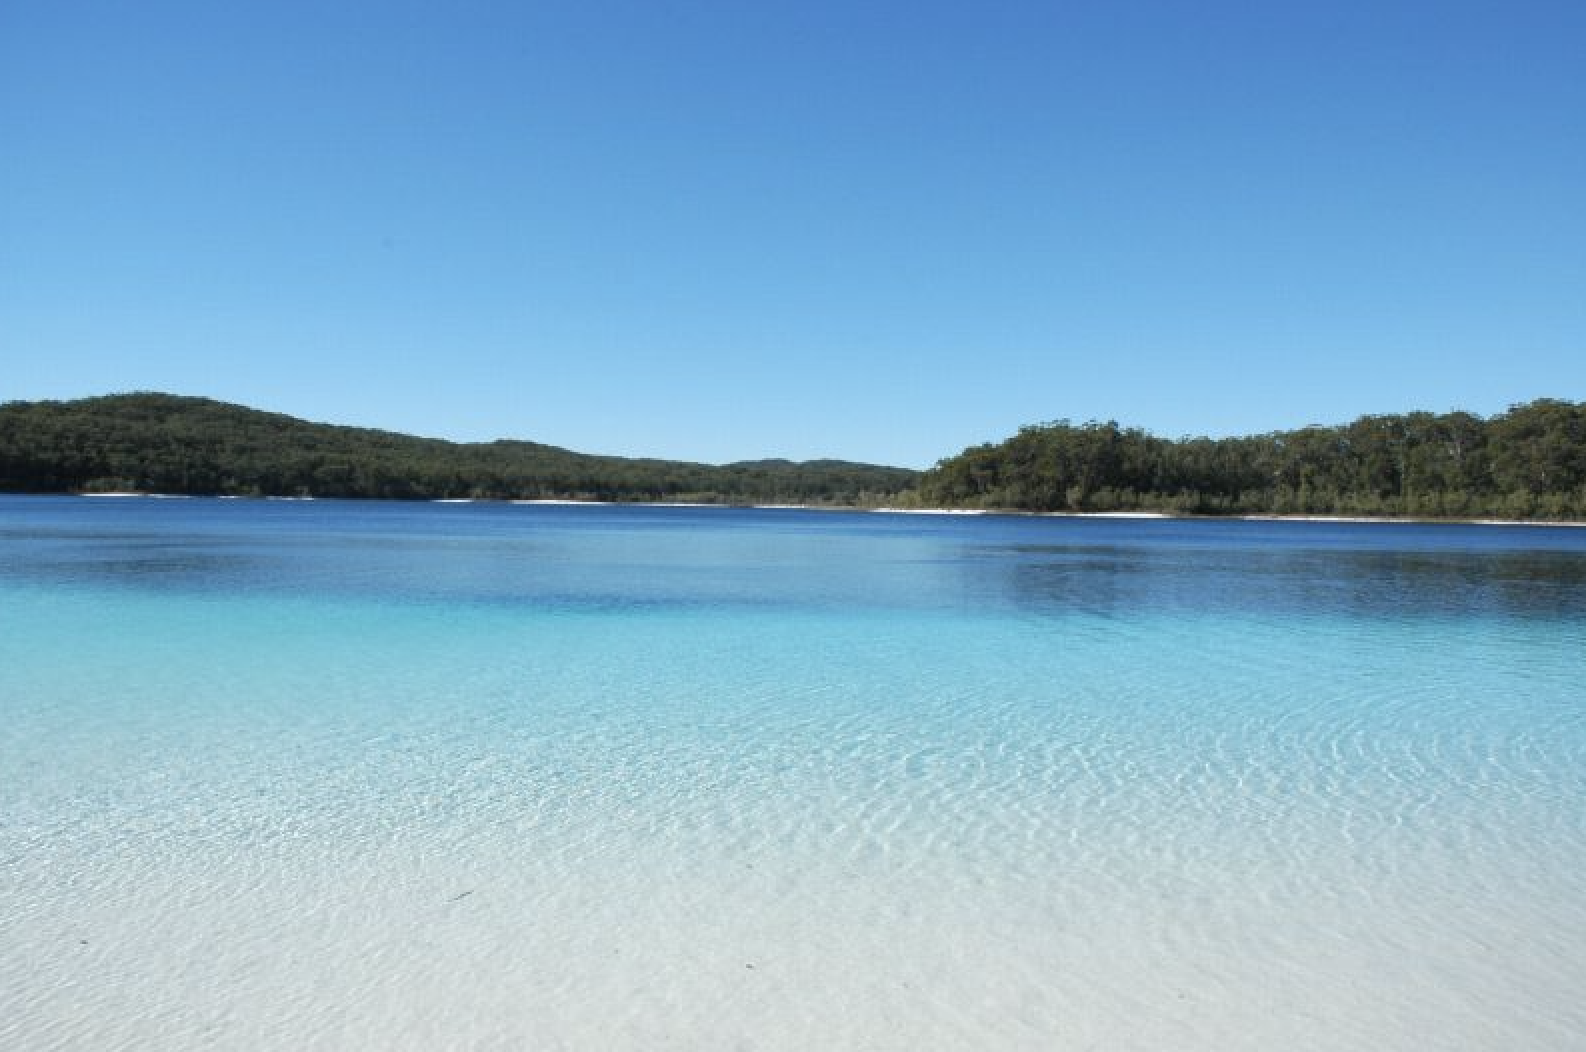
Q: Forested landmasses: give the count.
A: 2